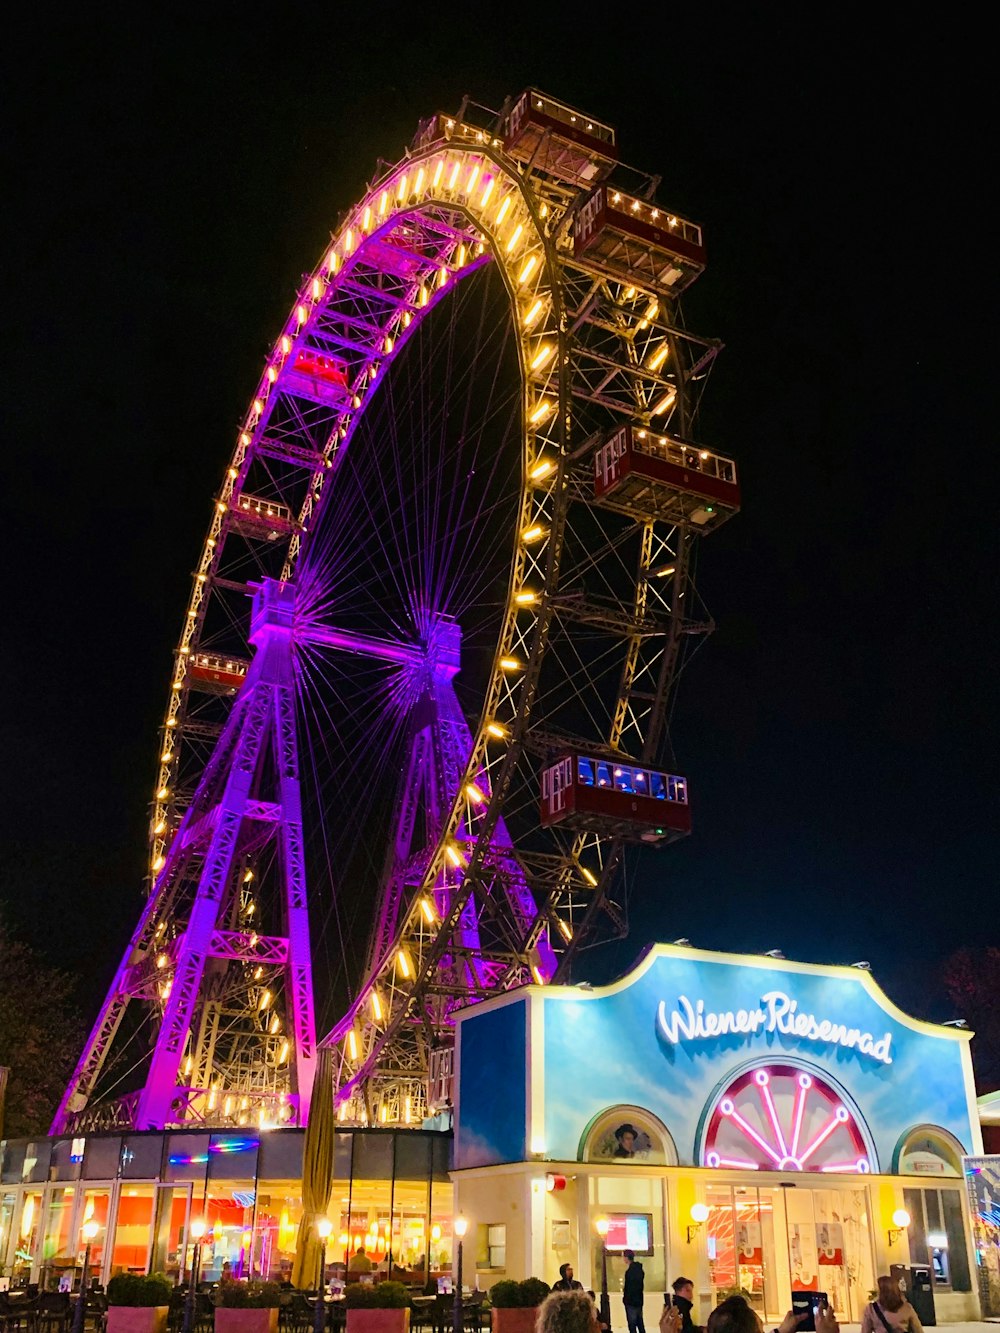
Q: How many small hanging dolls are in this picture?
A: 0